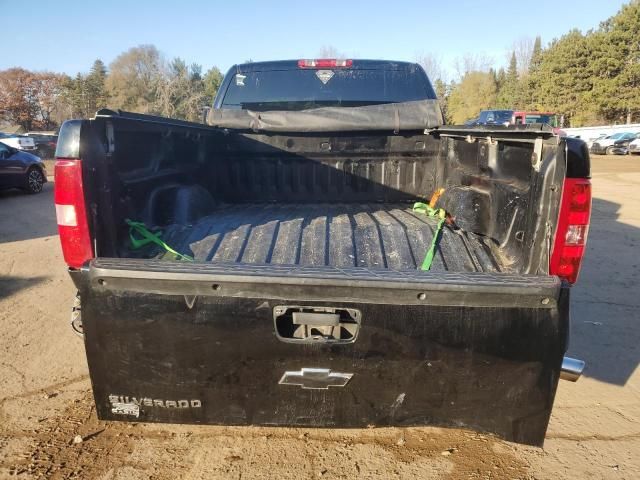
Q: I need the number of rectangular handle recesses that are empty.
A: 1